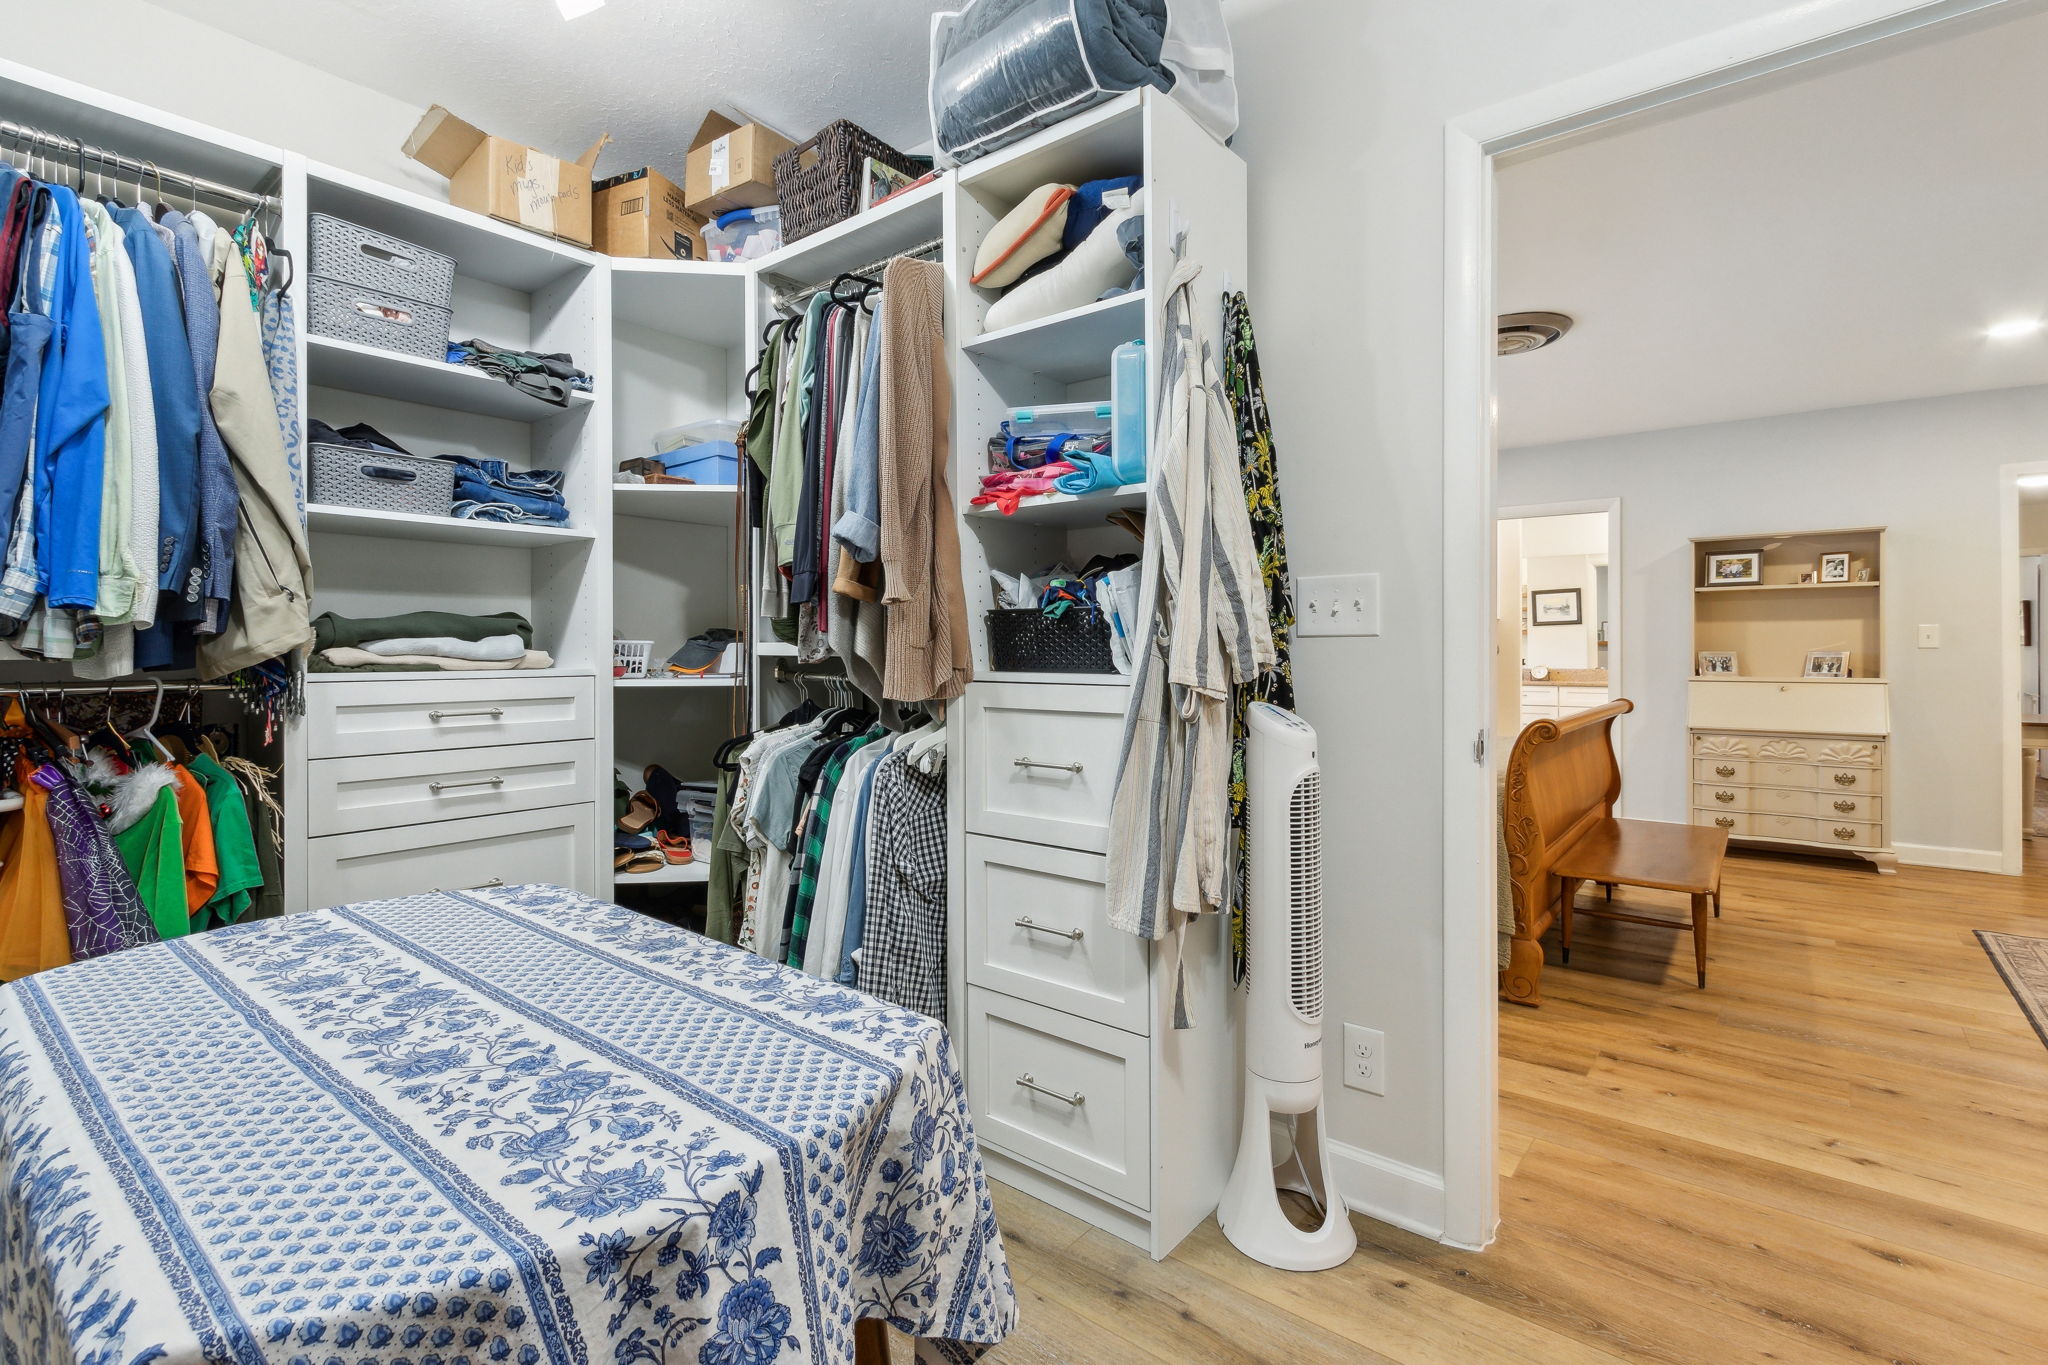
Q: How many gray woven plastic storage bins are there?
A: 3